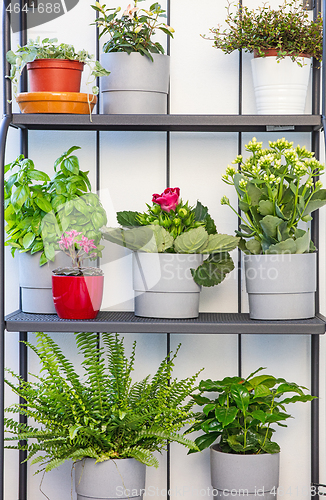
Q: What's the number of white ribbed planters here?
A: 1